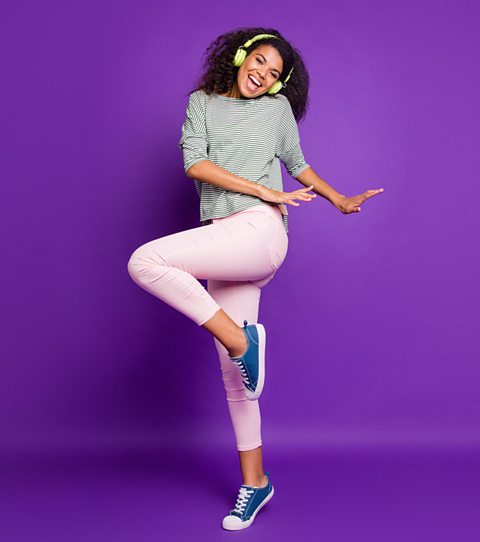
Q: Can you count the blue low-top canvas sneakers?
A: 2